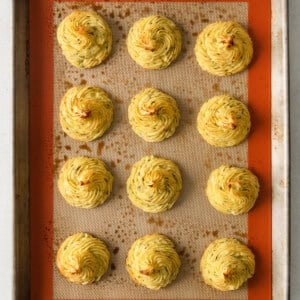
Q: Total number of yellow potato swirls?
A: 12